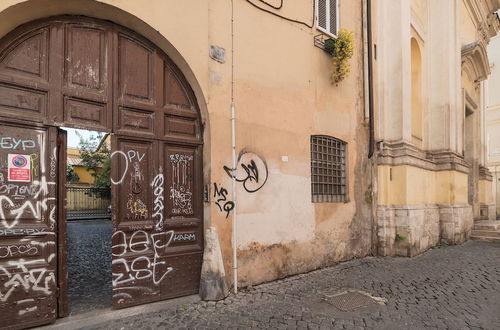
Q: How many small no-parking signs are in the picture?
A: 1